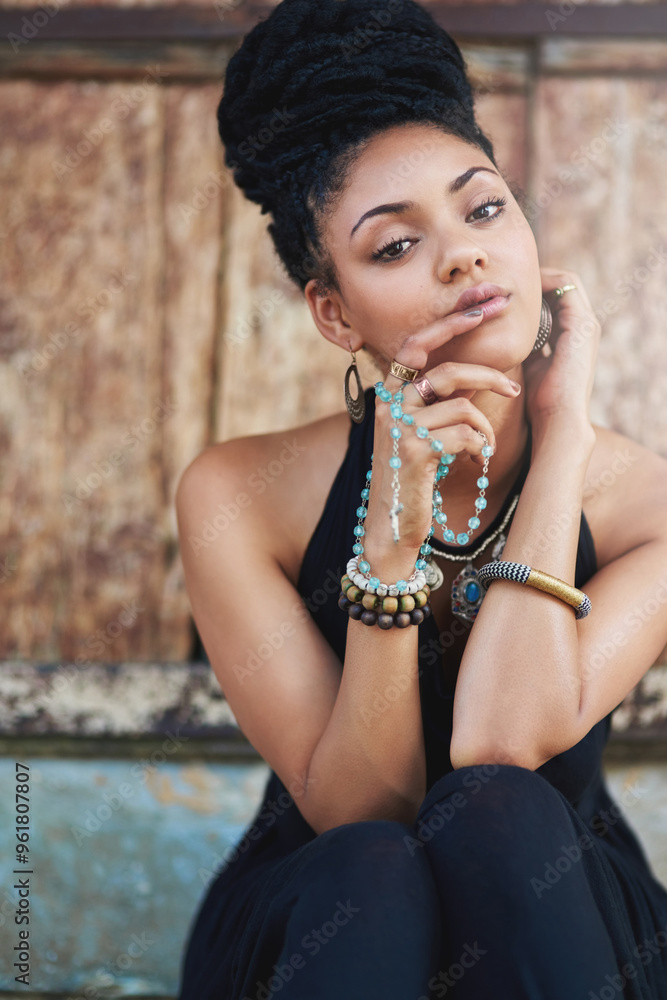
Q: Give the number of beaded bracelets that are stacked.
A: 3